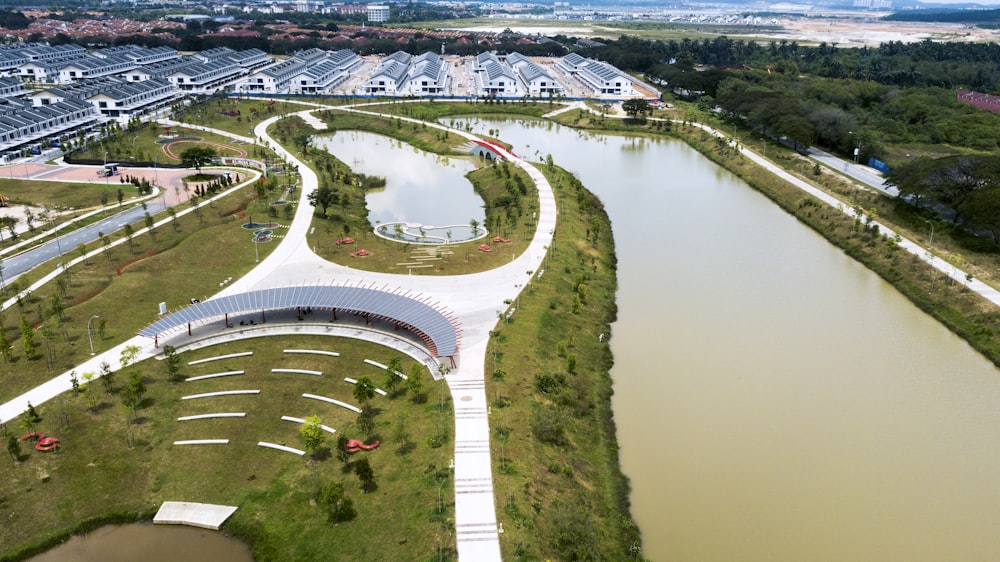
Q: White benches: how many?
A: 12